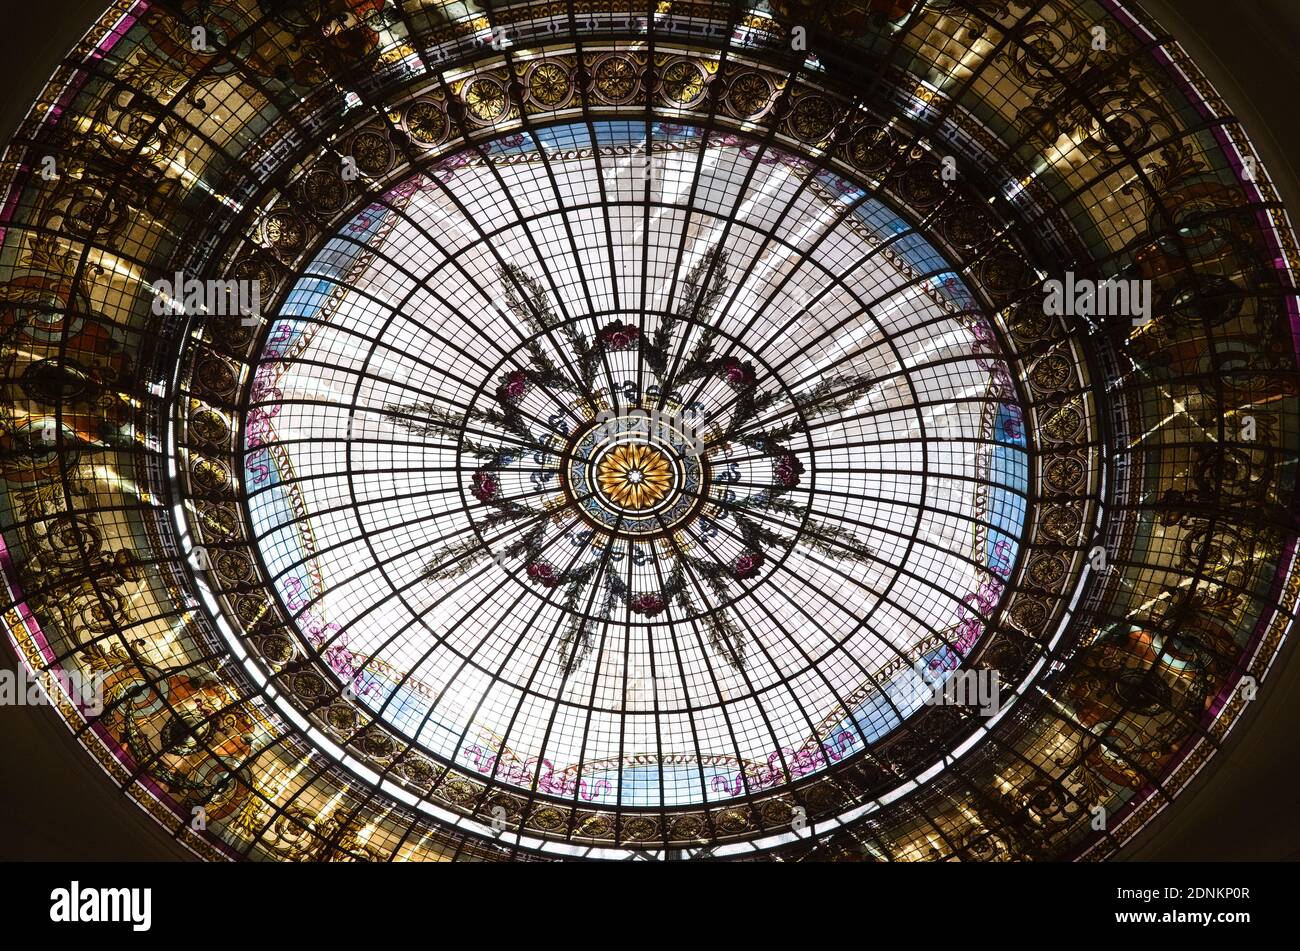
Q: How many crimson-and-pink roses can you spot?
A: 8